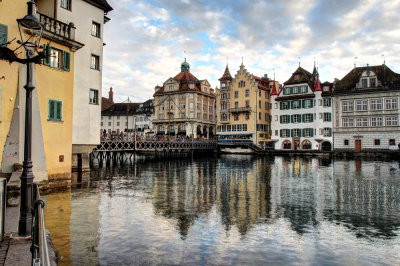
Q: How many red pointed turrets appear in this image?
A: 2